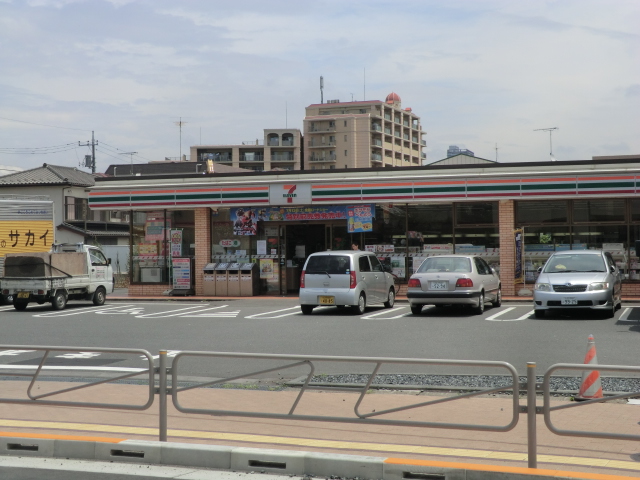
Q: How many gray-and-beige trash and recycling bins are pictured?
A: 4